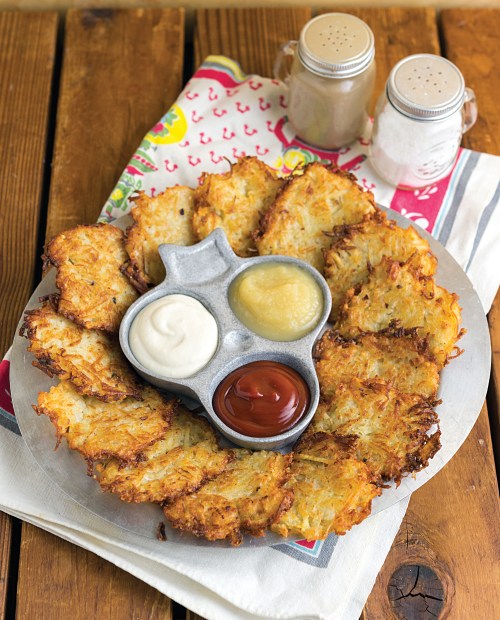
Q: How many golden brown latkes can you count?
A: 13